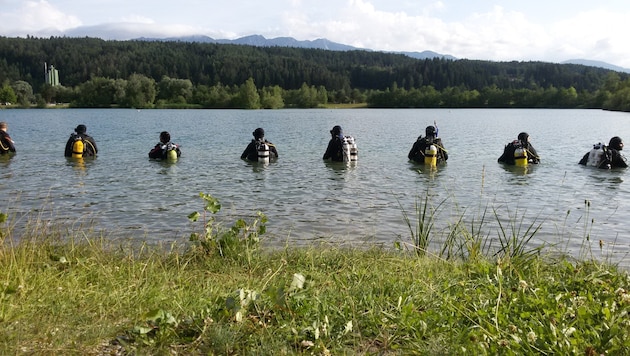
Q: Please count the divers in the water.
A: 8